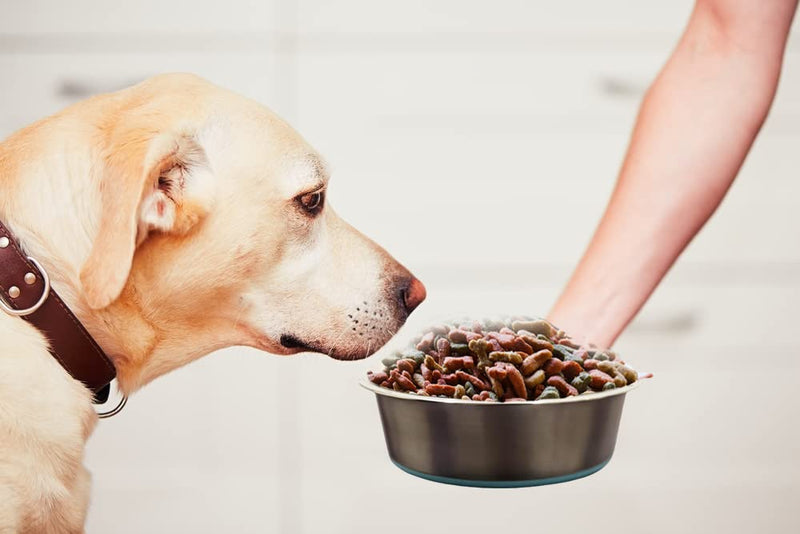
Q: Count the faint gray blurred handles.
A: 3